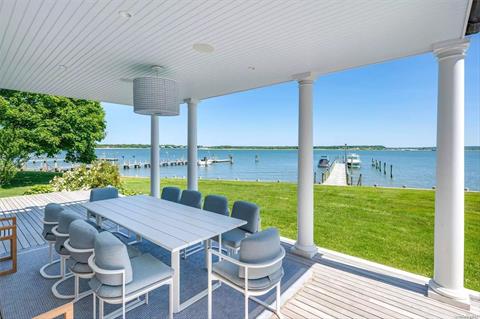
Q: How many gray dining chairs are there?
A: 10